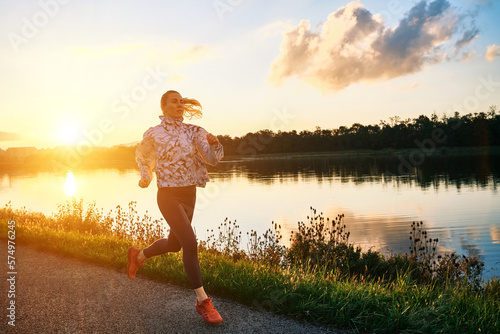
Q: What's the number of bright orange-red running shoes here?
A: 2